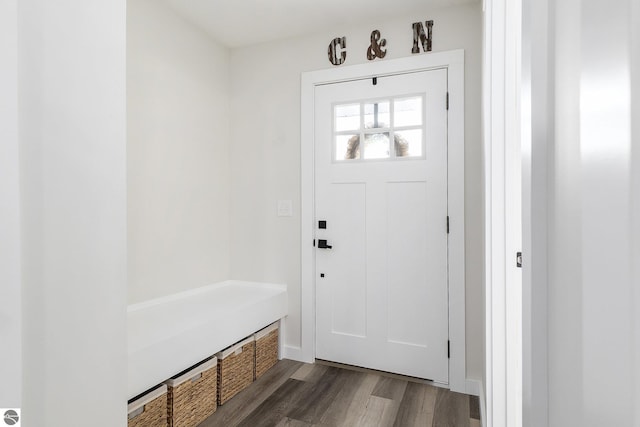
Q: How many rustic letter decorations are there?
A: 3